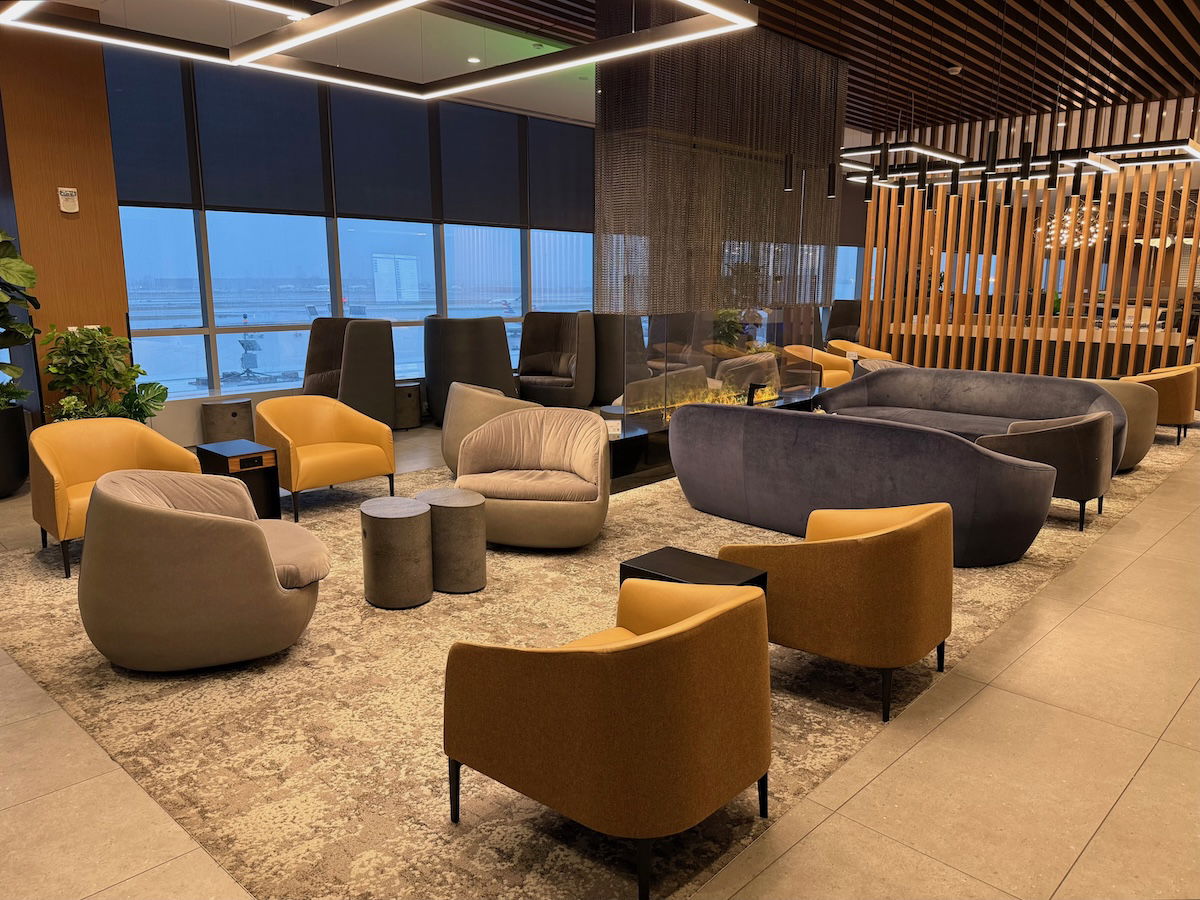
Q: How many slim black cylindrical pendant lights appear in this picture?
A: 15